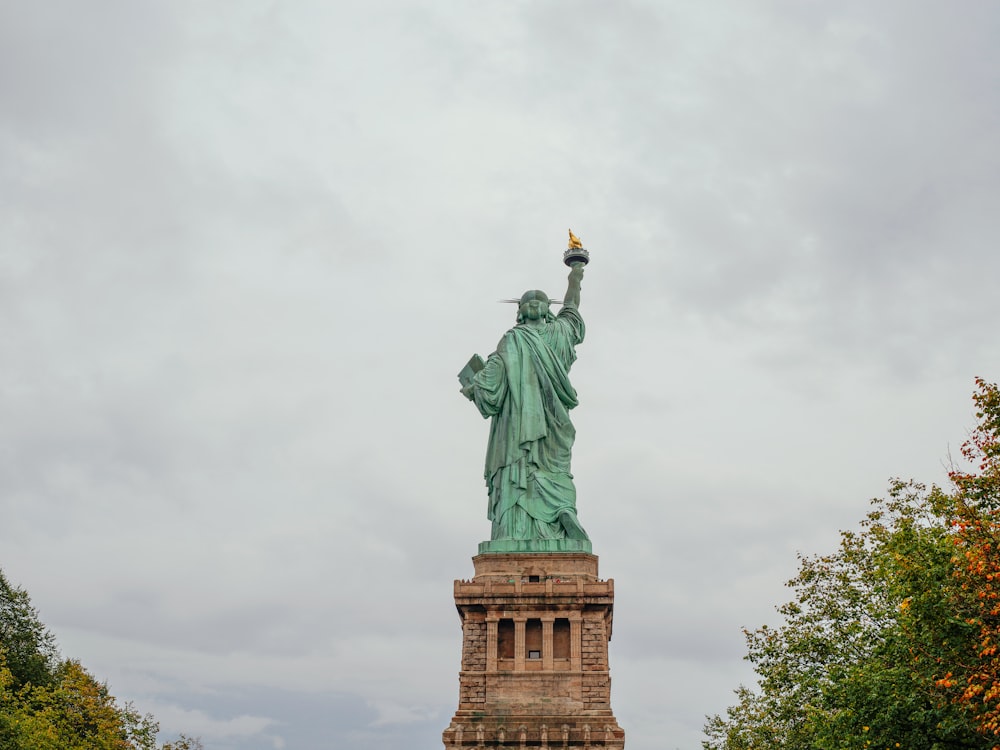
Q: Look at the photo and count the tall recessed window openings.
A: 3